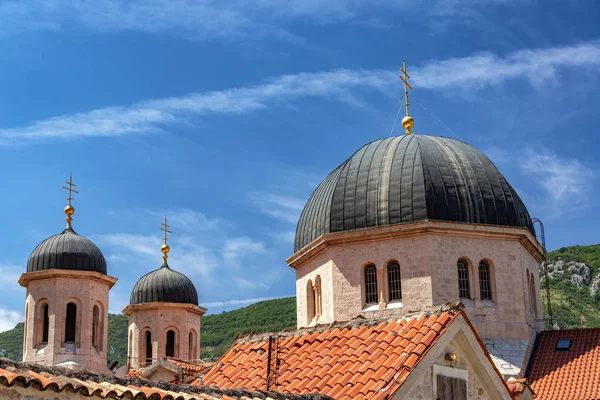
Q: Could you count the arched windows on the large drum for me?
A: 8